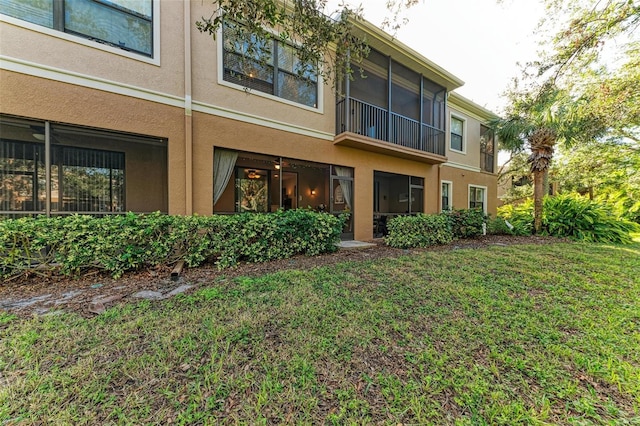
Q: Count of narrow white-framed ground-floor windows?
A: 2